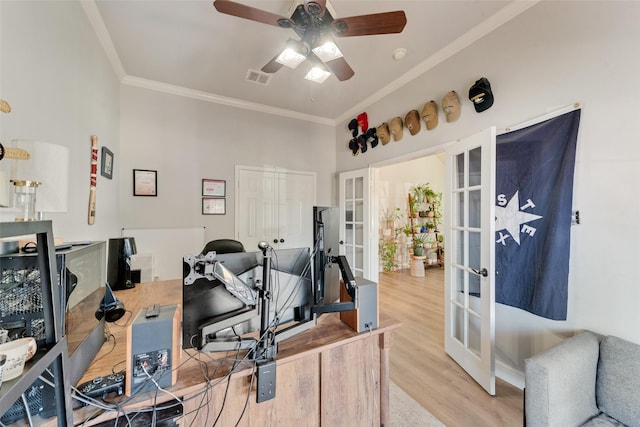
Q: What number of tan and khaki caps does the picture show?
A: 5